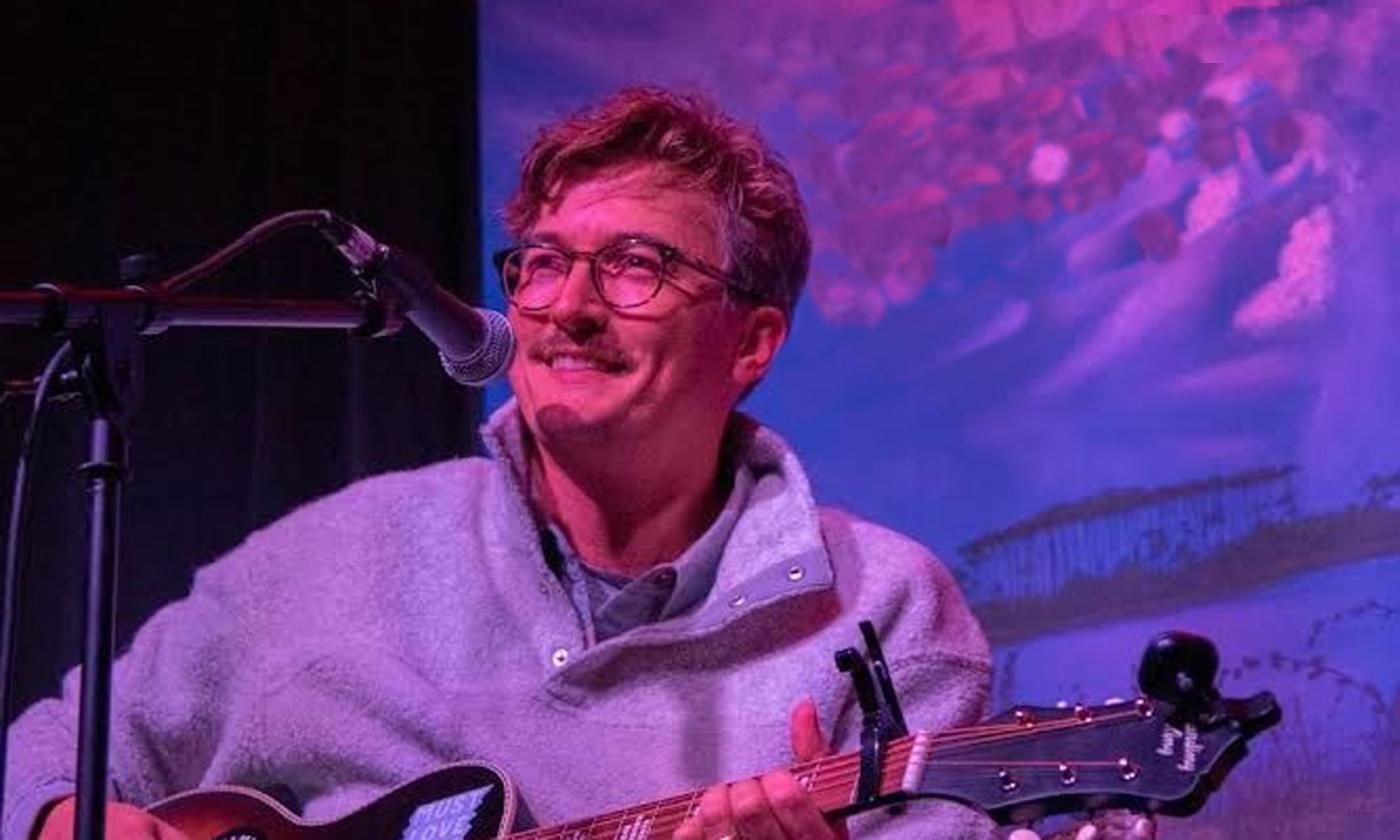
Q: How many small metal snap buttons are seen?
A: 3